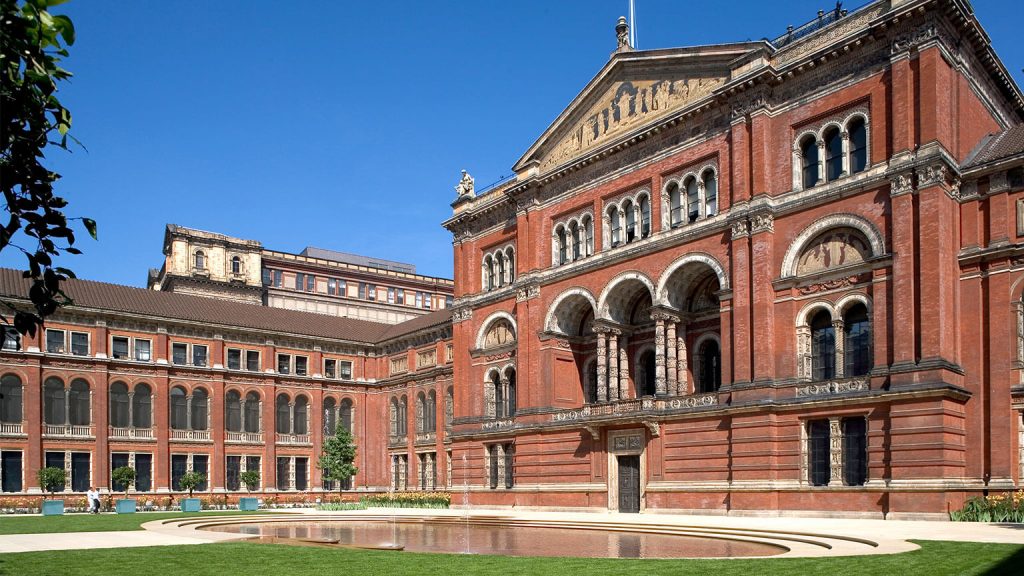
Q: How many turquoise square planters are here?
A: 4